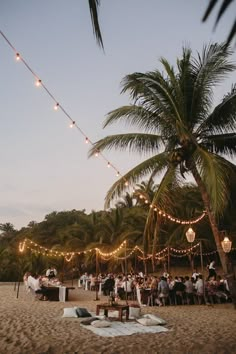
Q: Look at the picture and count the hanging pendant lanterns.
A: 2